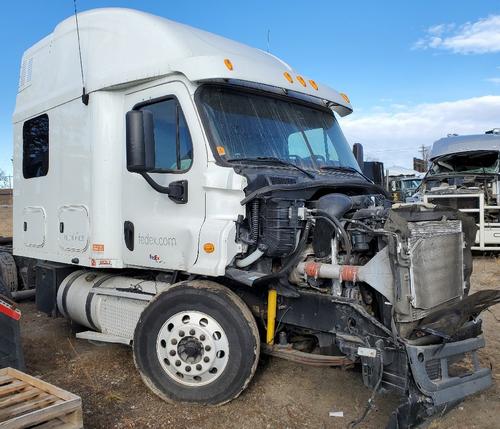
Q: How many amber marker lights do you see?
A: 6